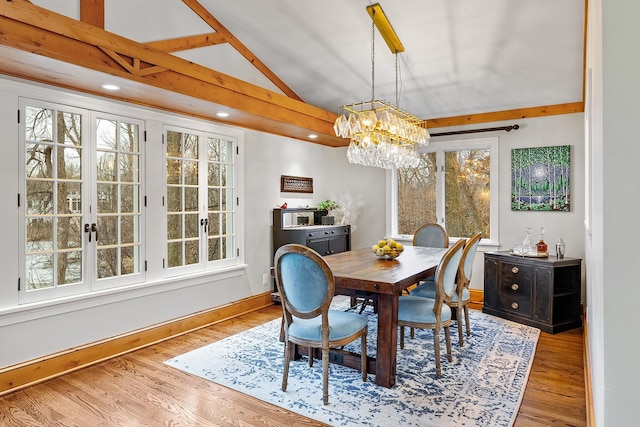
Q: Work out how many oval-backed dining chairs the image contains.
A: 4